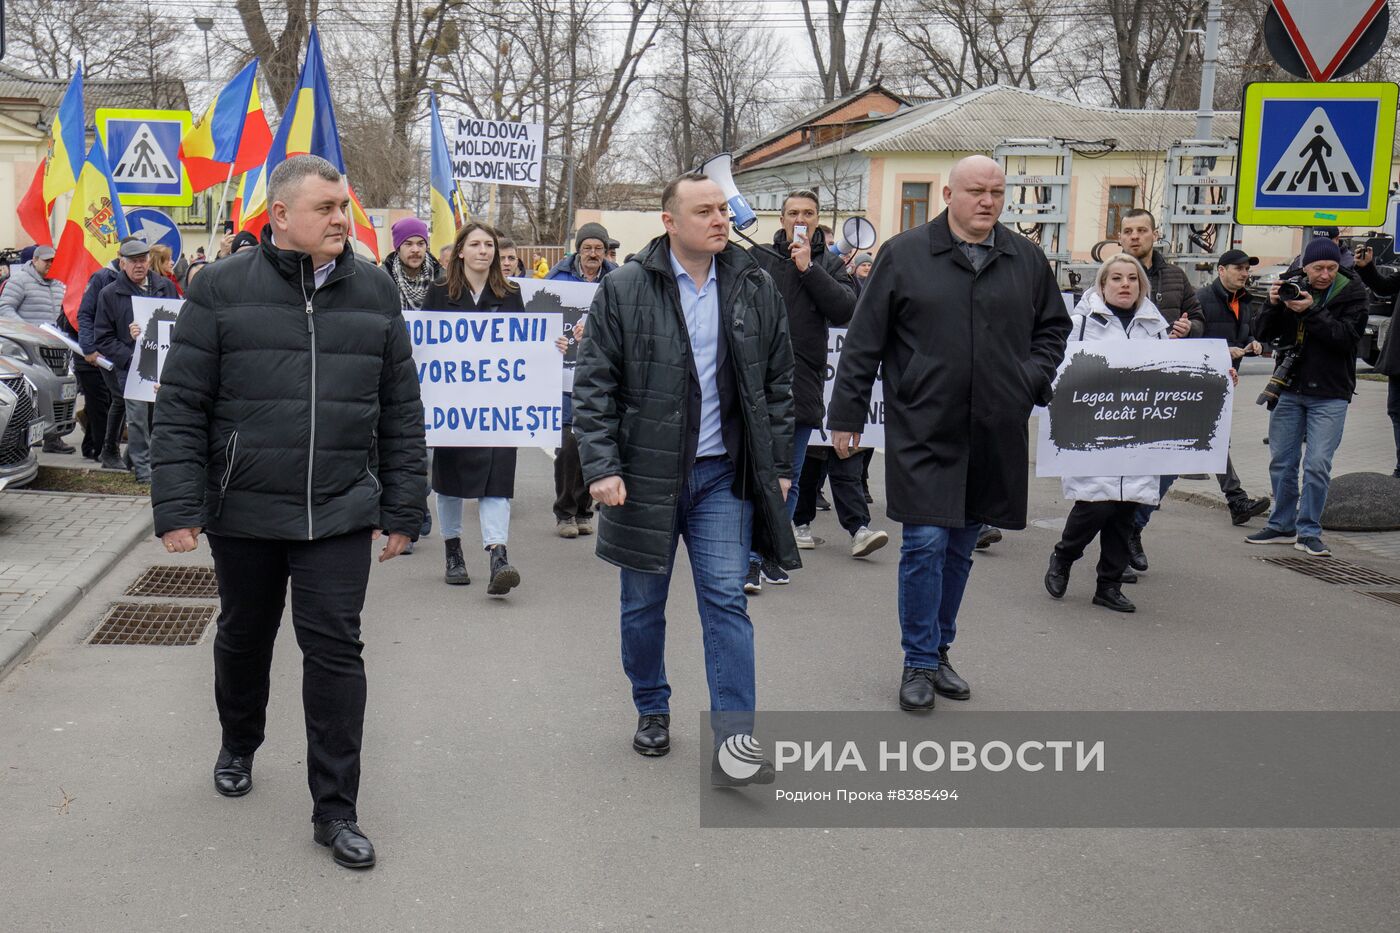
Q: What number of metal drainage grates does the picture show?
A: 4